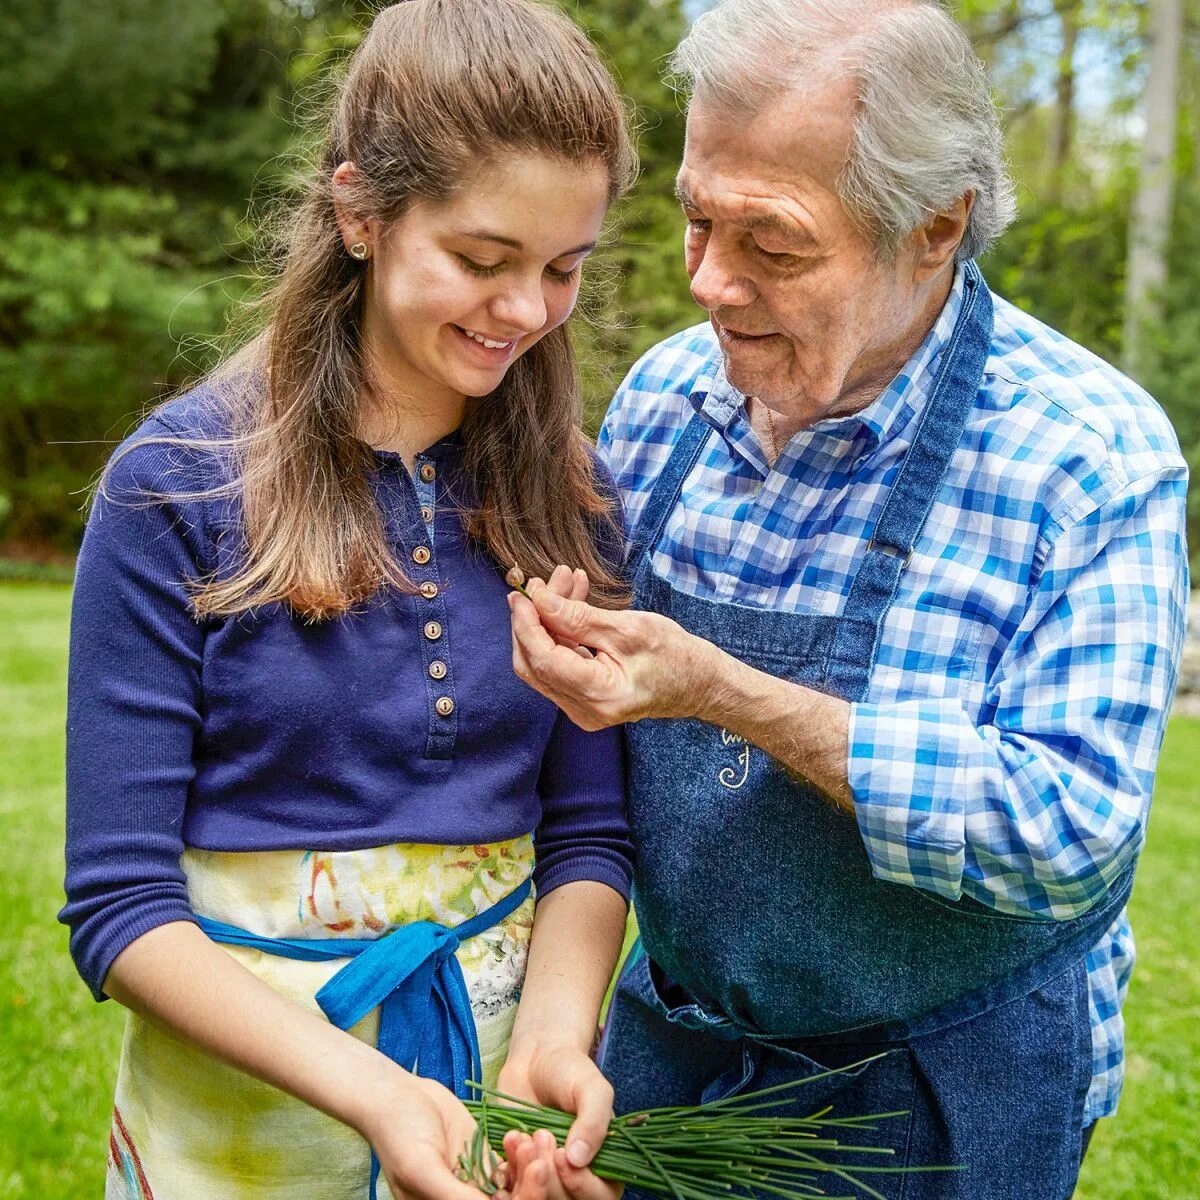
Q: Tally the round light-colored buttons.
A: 7